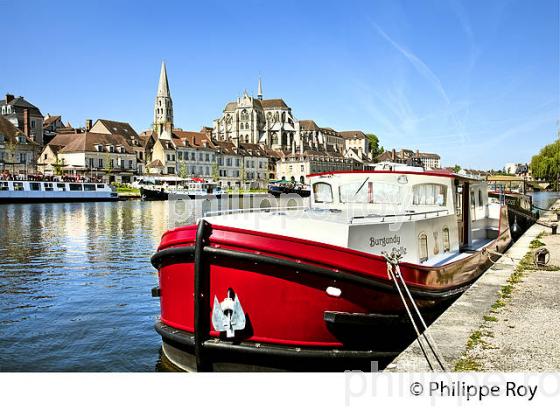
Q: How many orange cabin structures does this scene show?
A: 0